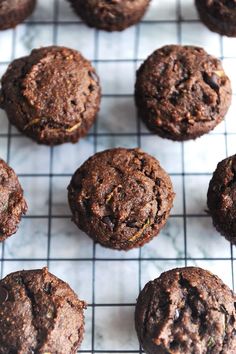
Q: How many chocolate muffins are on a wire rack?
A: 10